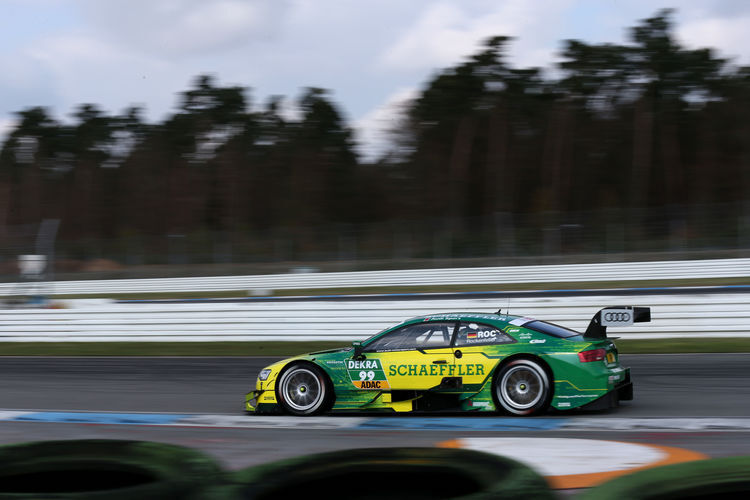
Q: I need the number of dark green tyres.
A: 3